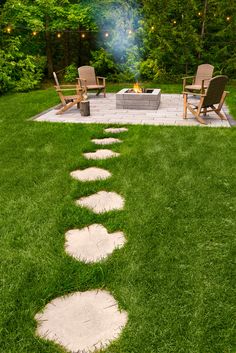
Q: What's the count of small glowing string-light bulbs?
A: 10